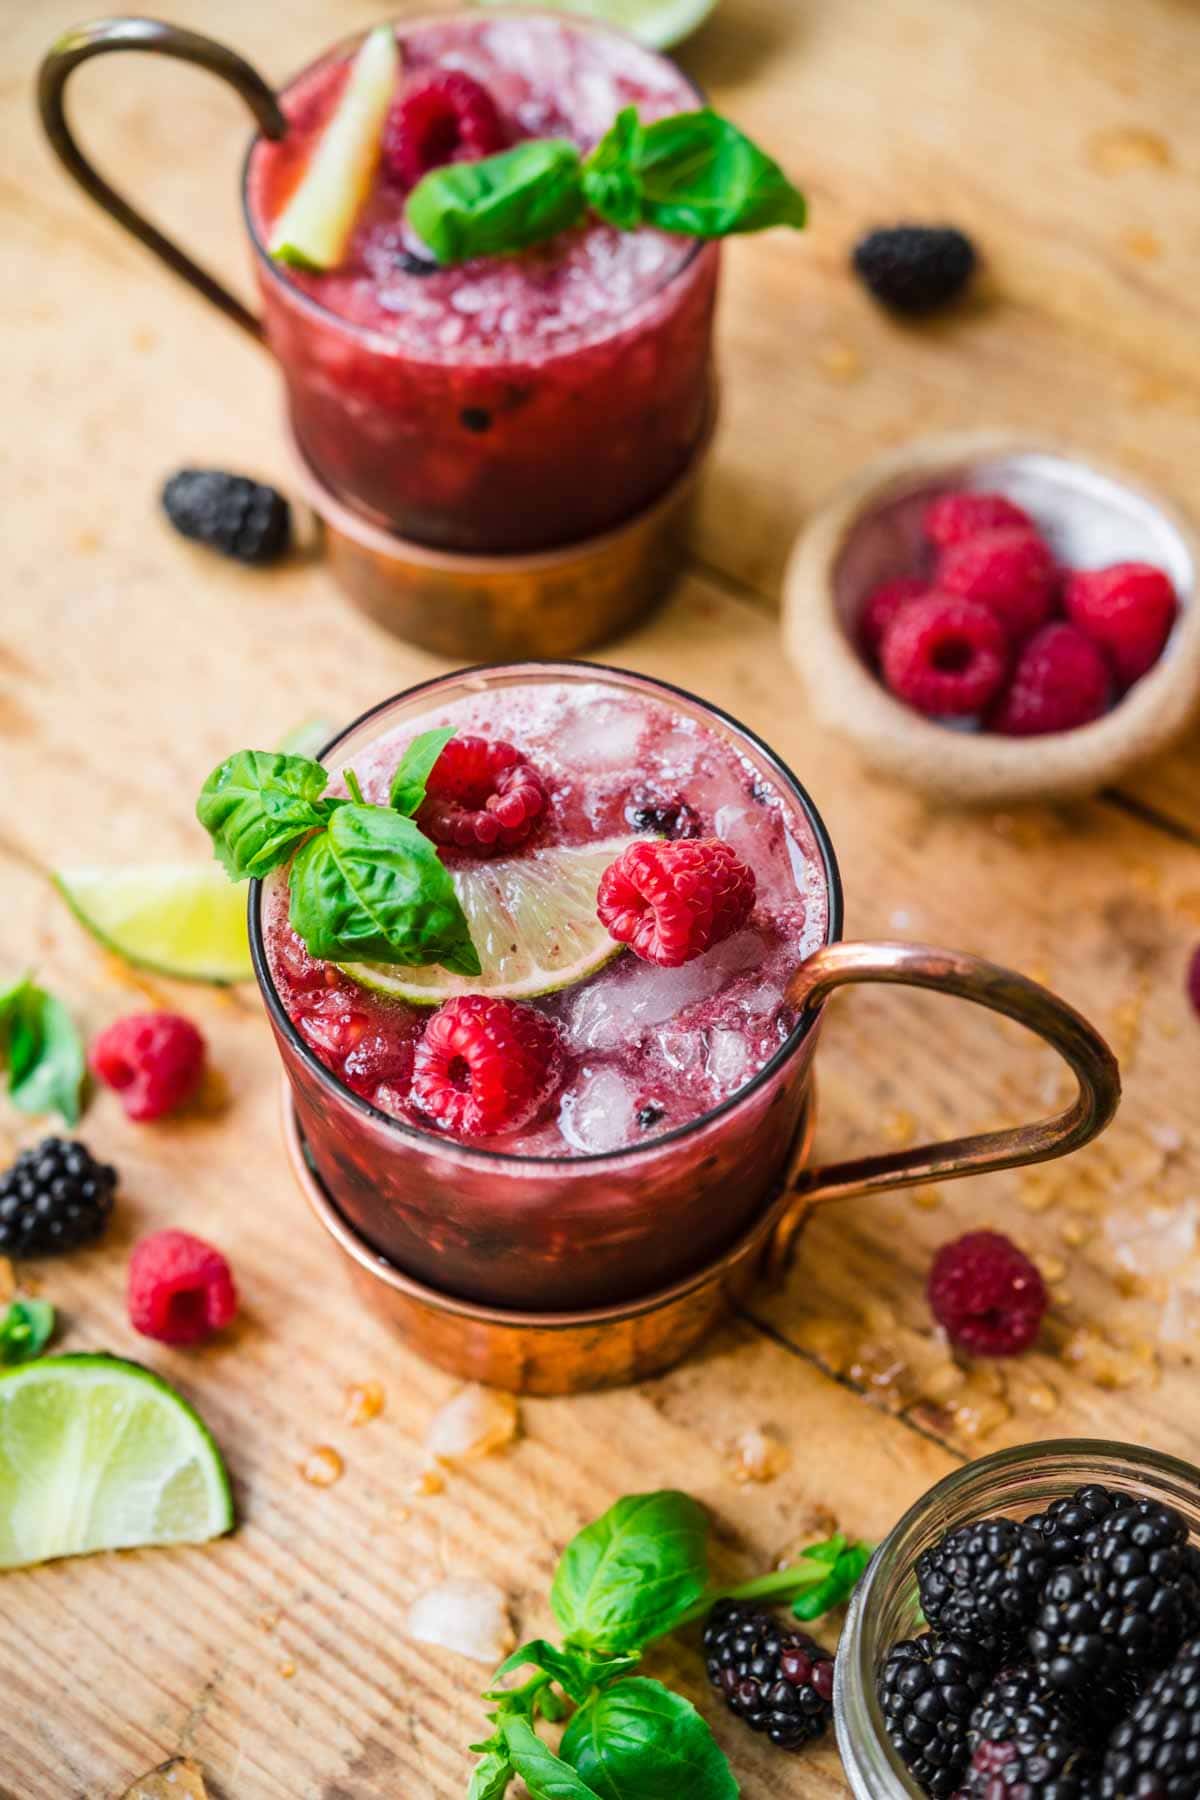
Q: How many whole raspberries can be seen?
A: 13